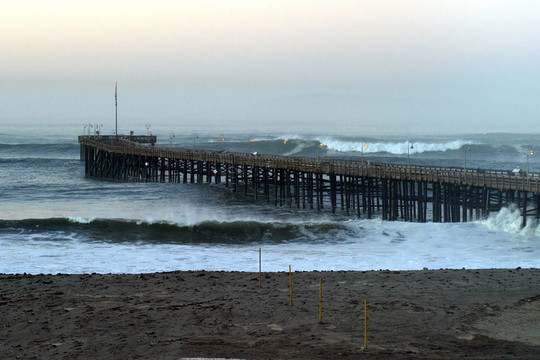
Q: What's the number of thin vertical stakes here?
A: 4